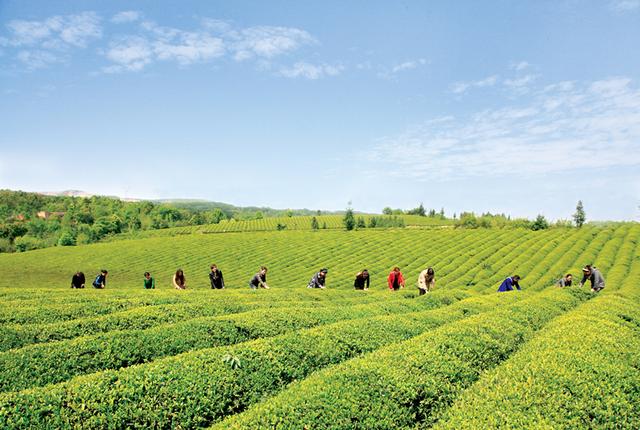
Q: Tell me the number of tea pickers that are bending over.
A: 13